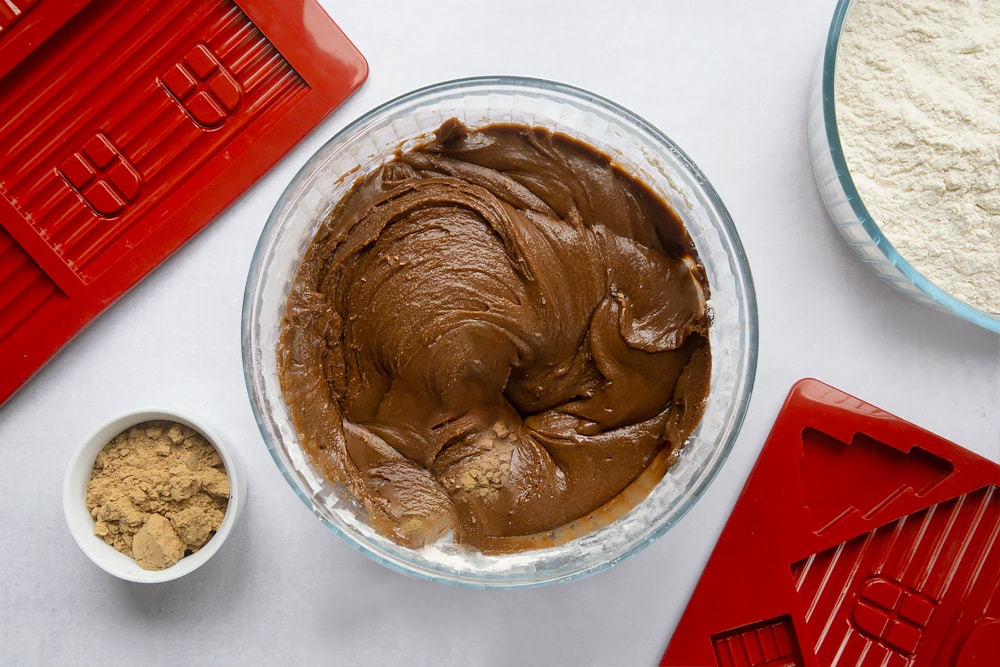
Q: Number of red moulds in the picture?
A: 2